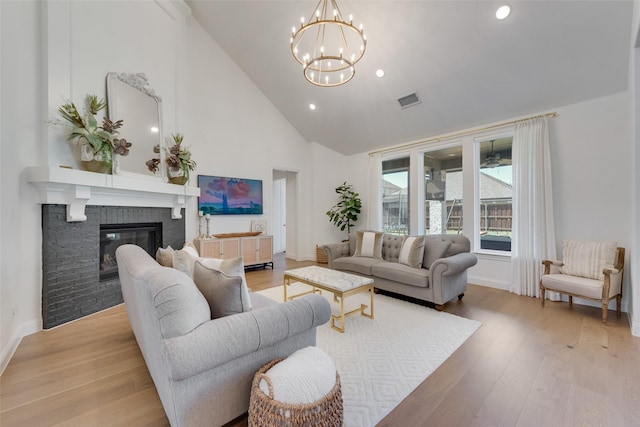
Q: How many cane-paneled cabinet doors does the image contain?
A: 4